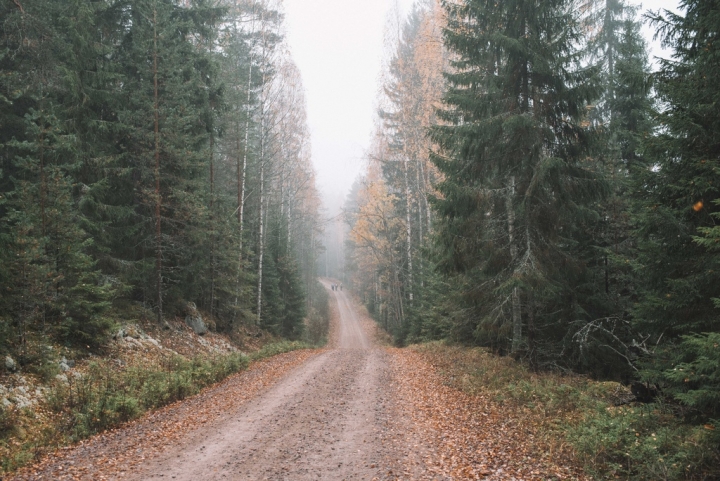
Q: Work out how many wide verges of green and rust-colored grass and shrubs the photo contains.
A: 2